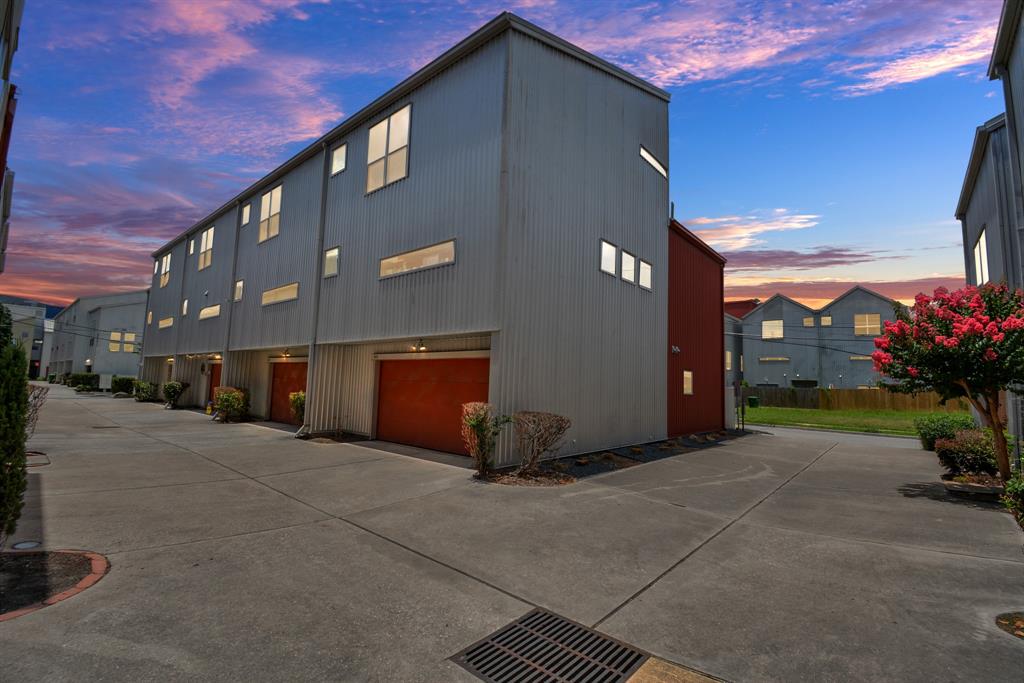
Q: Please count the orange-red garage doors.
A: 3